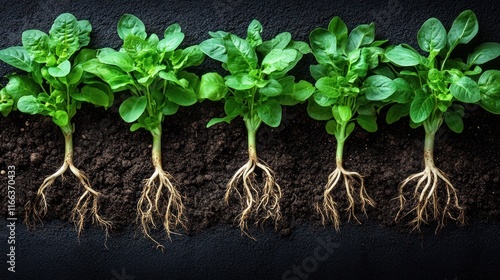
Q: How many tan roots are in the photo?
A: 5